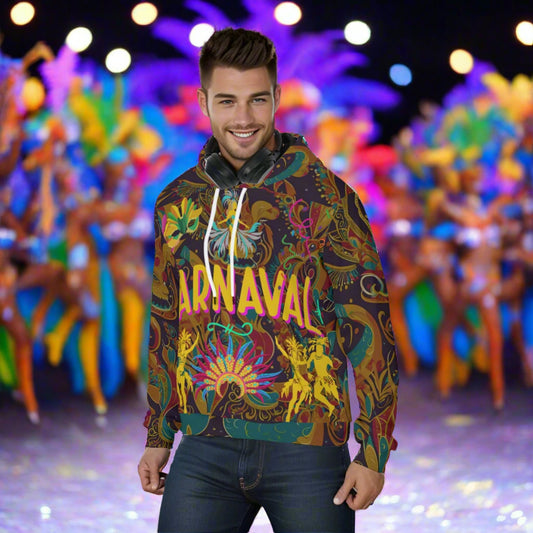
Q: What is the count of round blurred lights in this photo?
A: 10